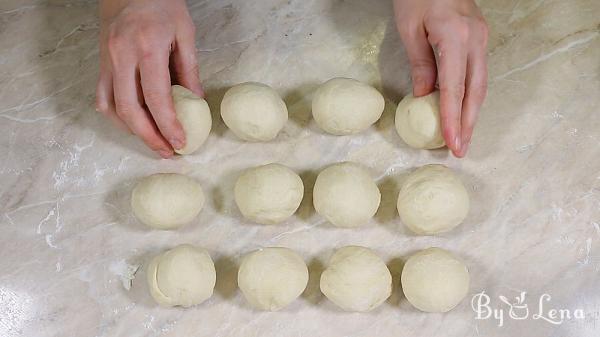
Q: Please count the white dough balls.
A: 12